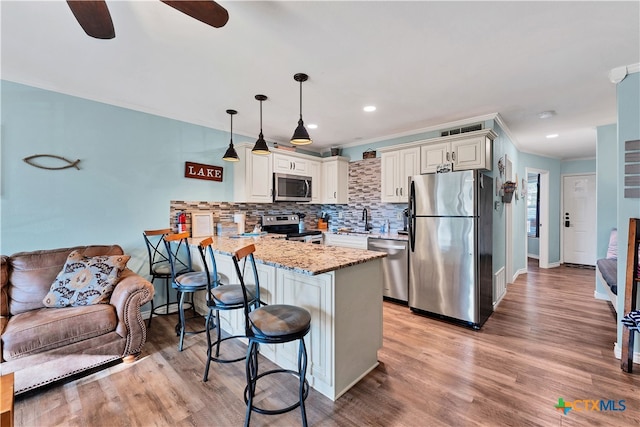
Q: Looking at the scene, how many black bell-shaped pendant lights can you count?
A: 3